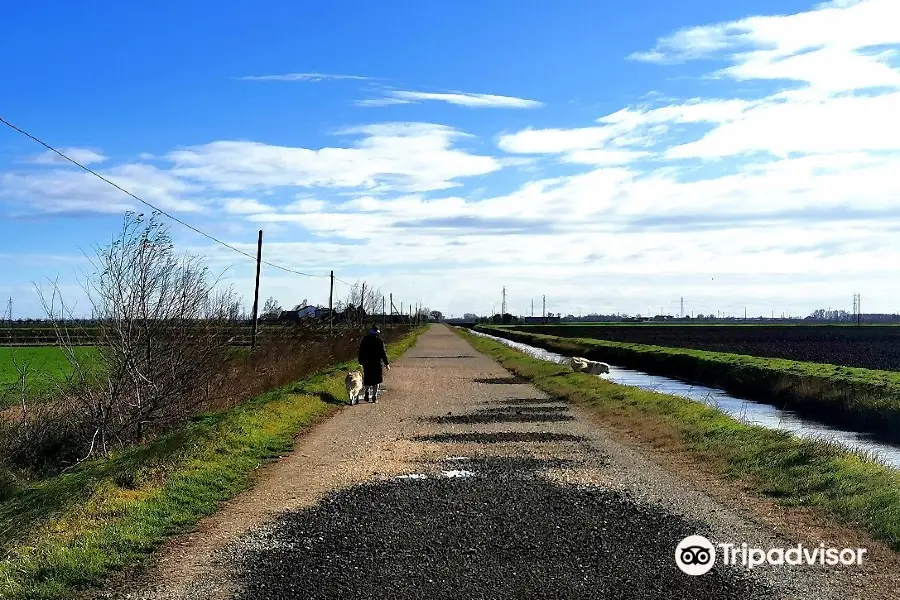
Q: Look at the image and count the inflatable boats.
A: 0